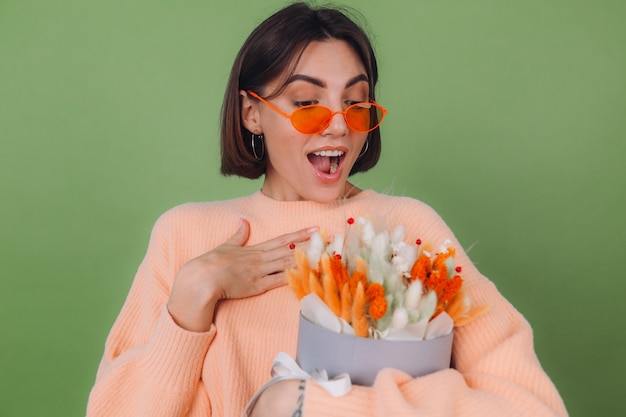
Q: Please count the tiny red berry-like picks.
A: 5